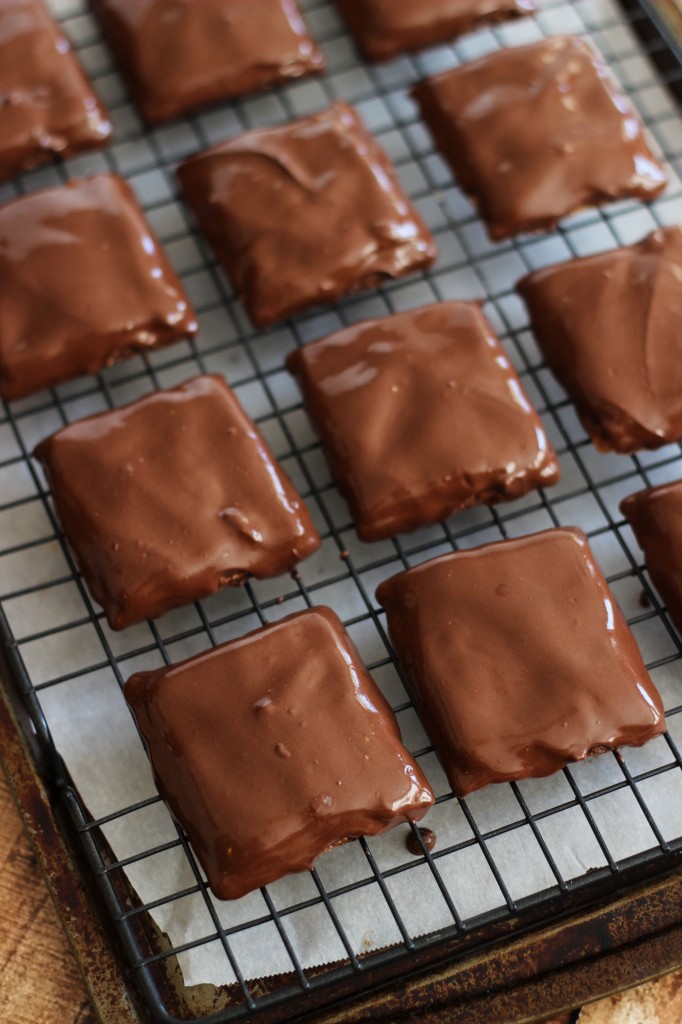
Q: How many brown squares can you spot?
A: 12